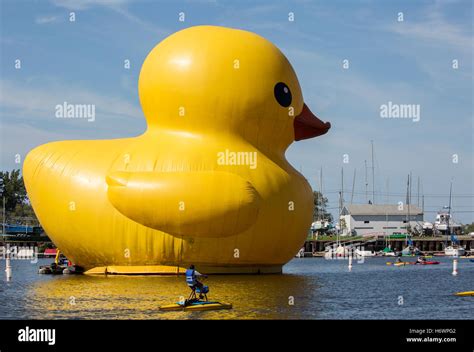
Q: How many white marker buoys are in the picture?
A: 3